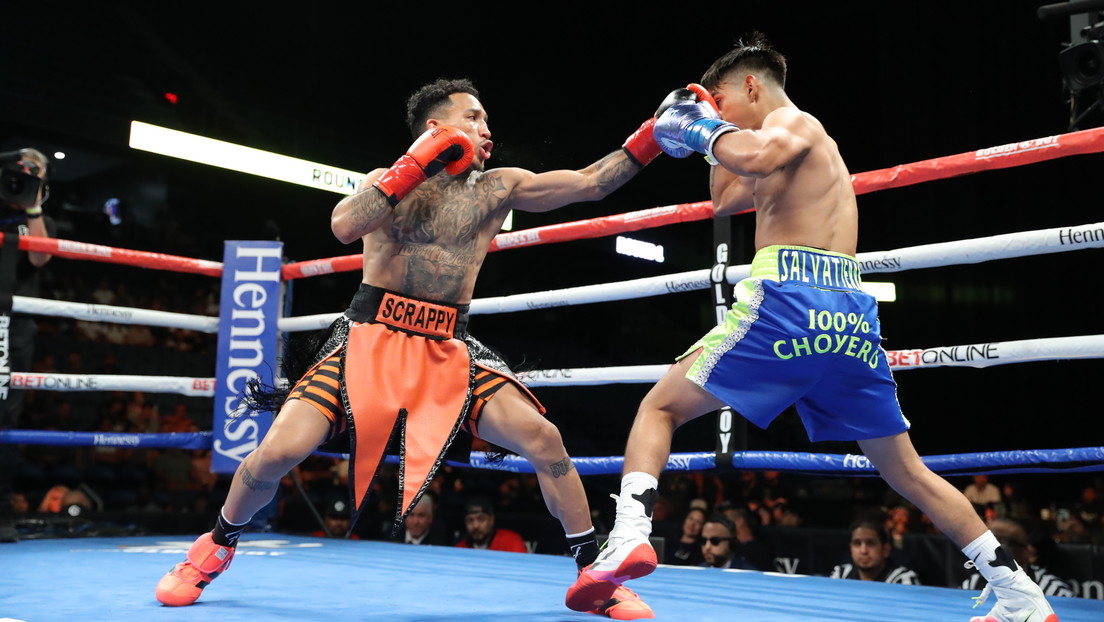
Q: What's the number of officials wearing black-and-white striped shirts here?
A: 2